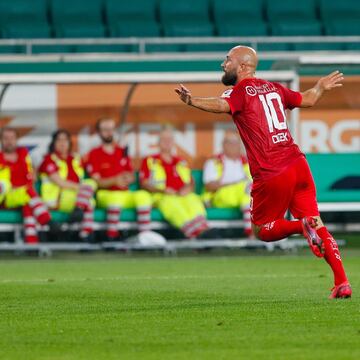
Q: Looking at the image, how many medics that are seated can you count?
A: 5